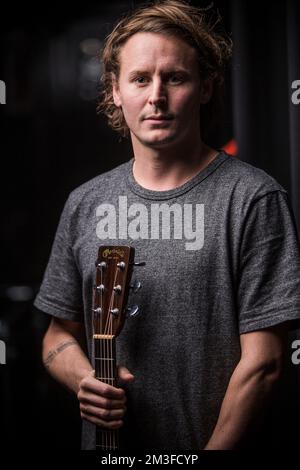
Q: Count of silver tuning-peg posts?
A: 6